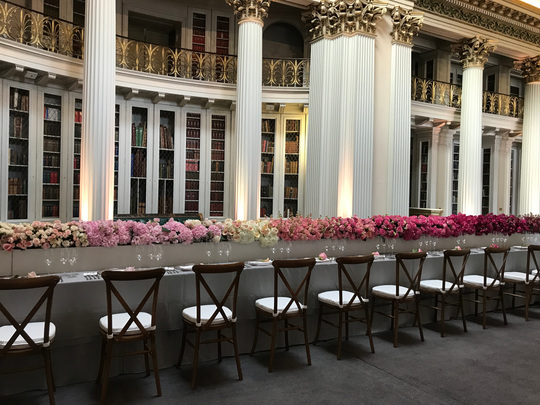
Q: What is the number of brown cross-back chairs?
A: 9